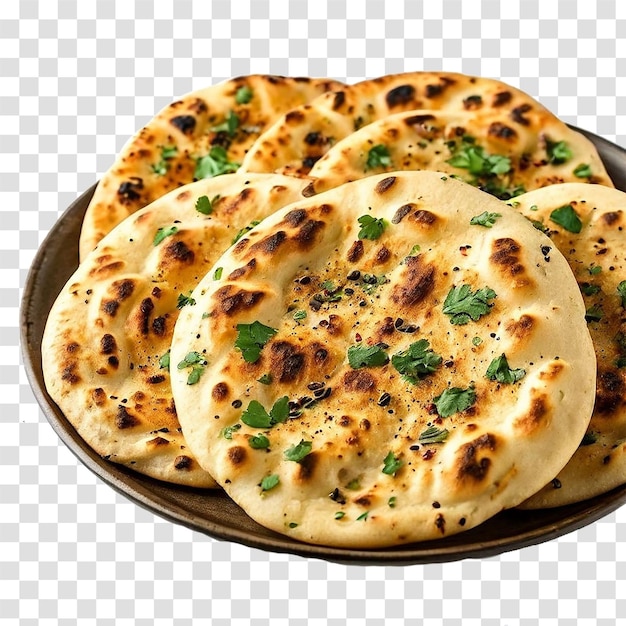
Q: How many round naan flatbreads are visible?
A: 6